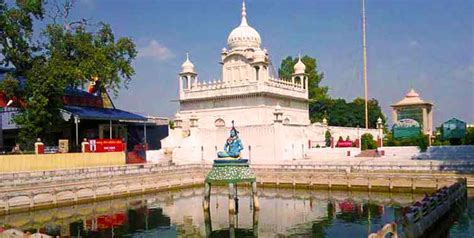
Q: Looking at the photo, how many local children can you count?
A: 0